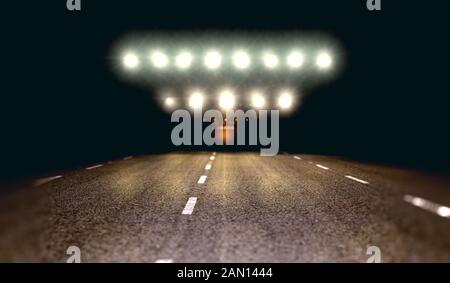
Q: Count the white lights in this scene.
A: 13